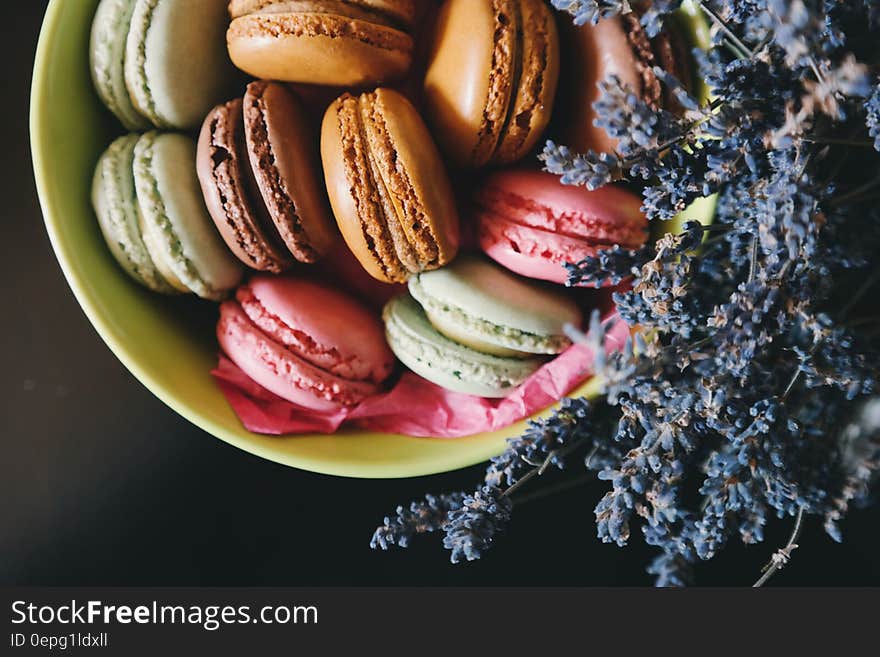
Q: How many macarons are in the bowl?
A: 10